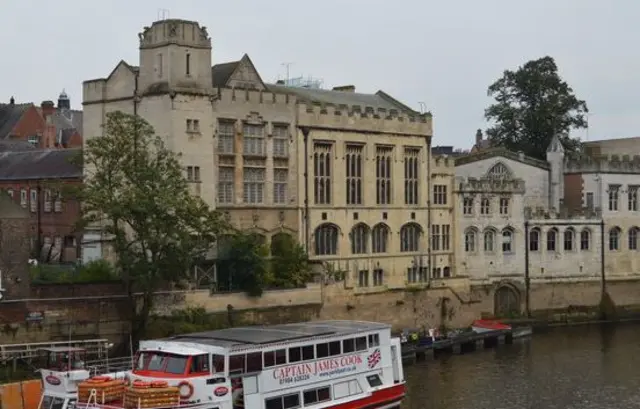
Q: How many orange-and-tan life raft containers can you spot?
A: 2